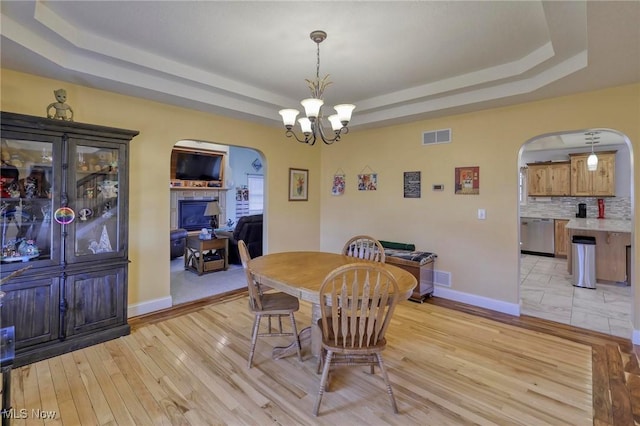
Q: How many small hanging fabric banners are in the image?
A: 2